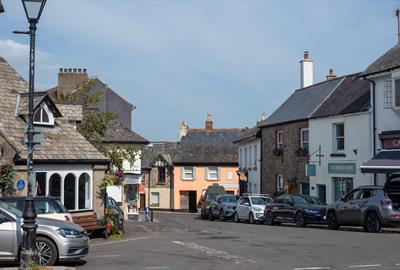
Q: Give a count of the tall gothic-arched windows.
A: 3